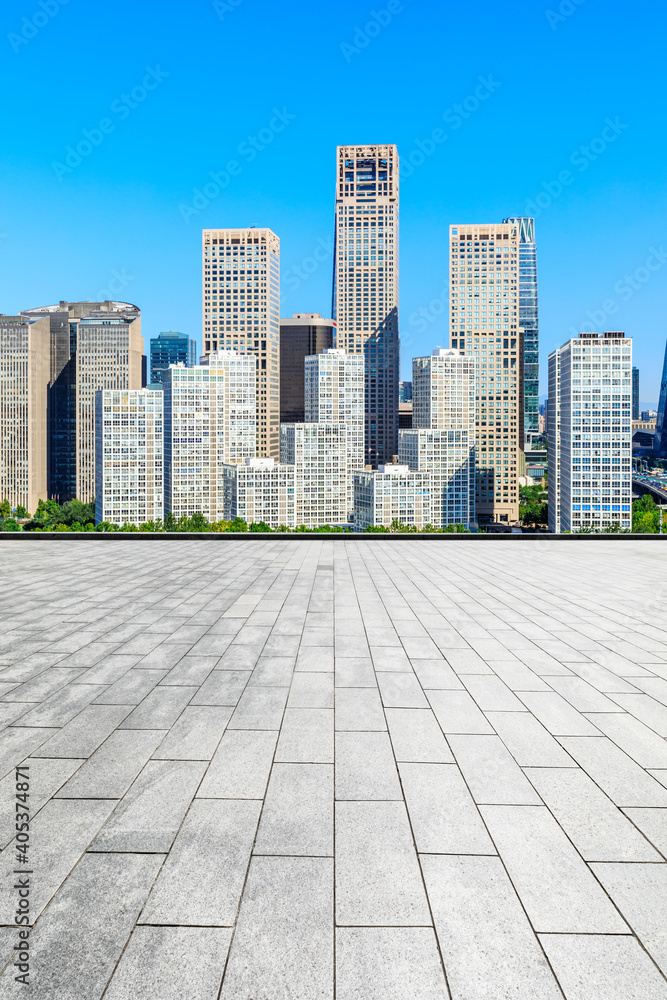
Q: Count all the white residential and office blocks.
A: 10